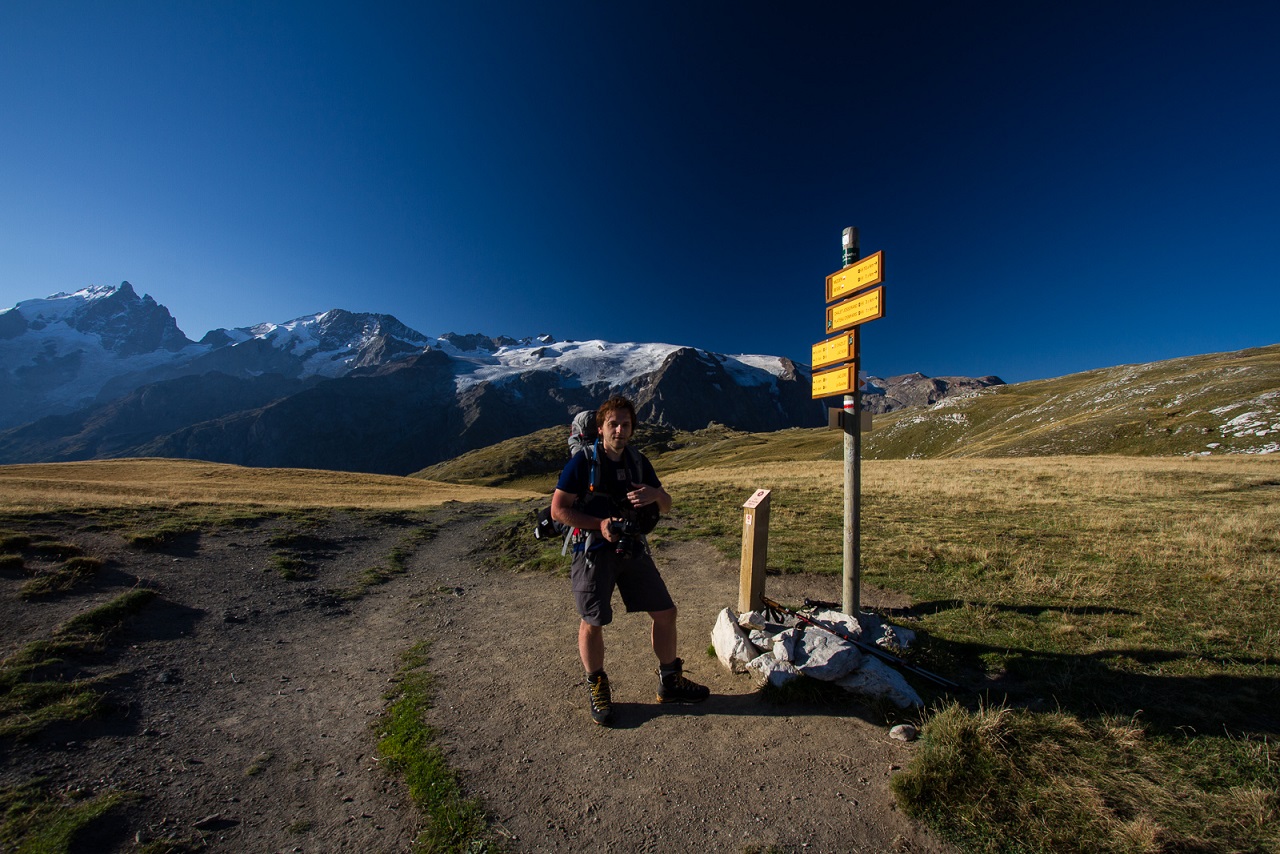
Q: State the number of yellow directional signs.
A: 4